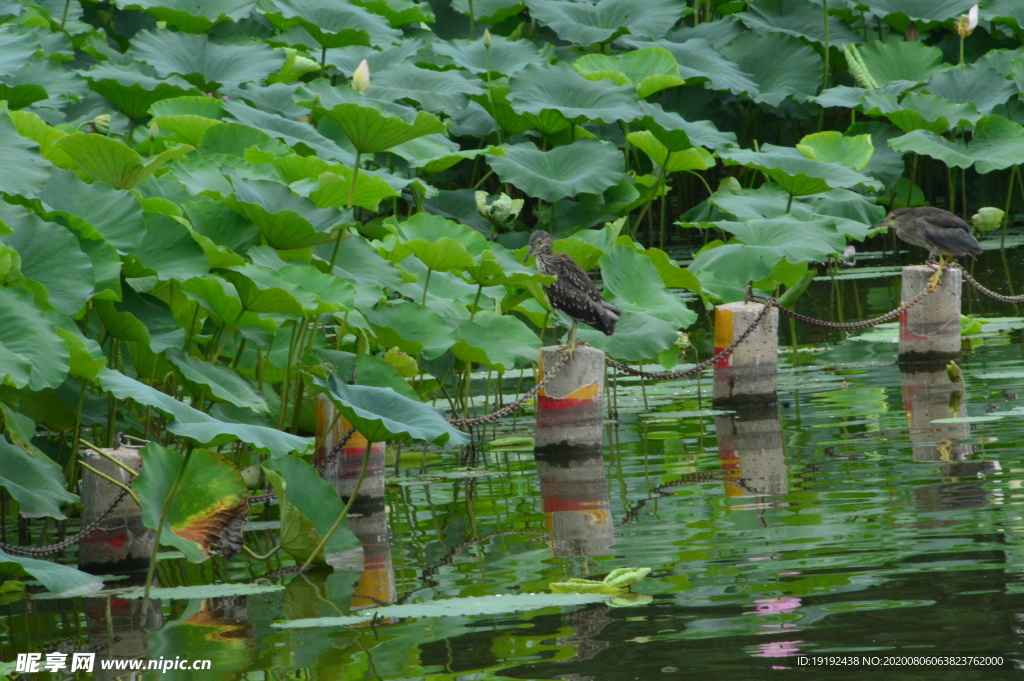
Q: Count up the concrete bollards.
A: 5